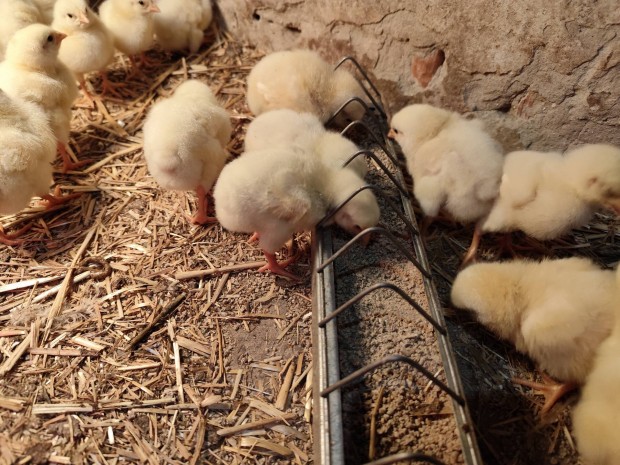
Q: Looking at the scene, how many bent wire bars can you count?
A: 10